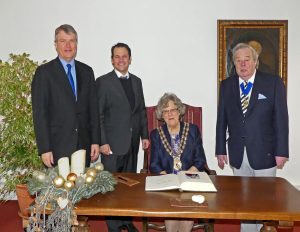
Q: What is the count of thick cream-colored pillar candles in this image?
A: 2